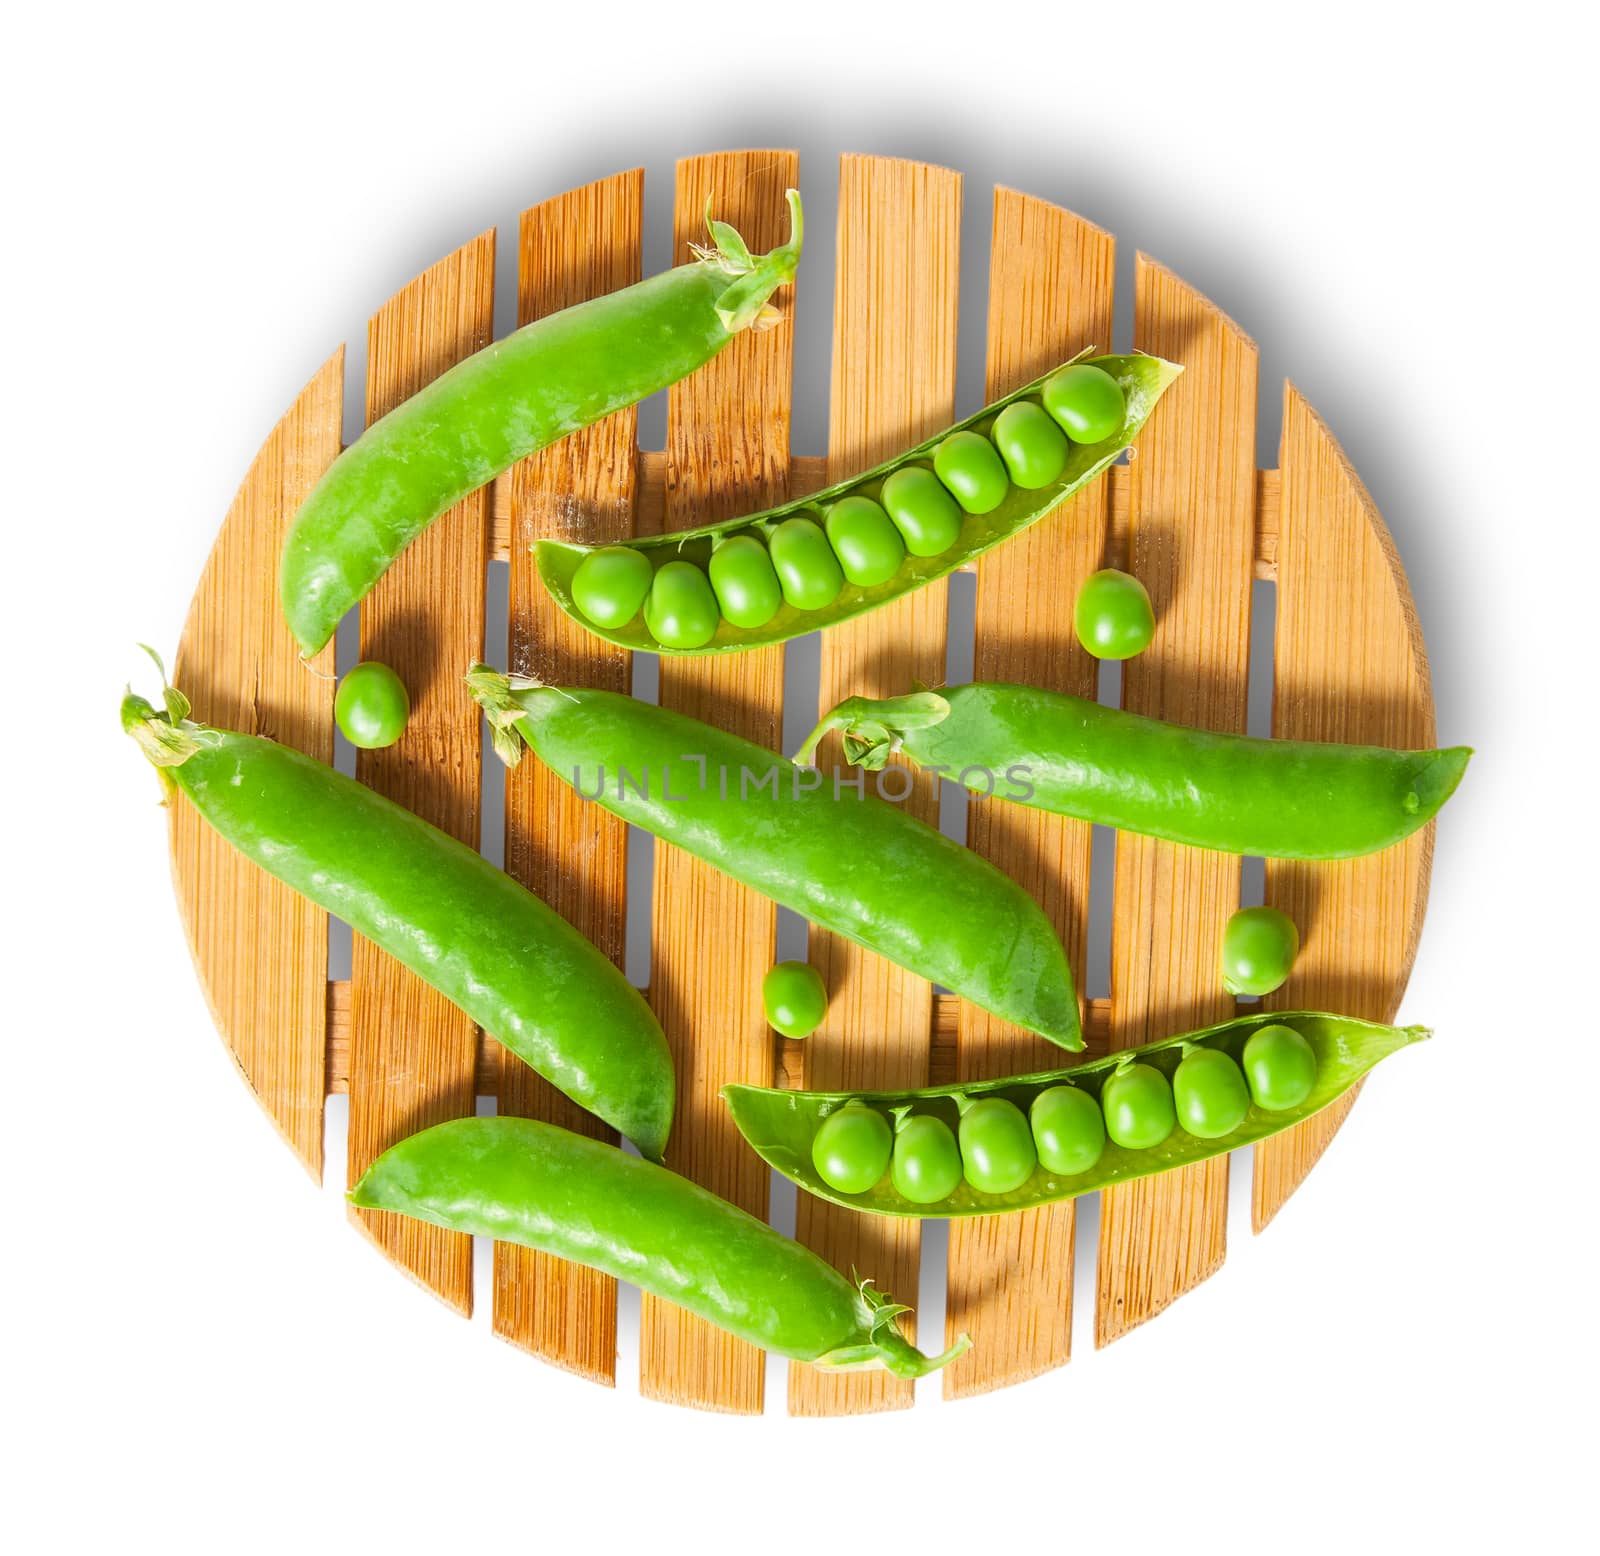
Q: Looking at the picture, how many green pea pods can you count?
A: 7